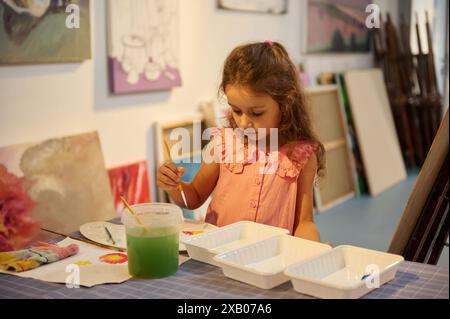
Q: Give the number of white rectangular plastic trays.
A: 3